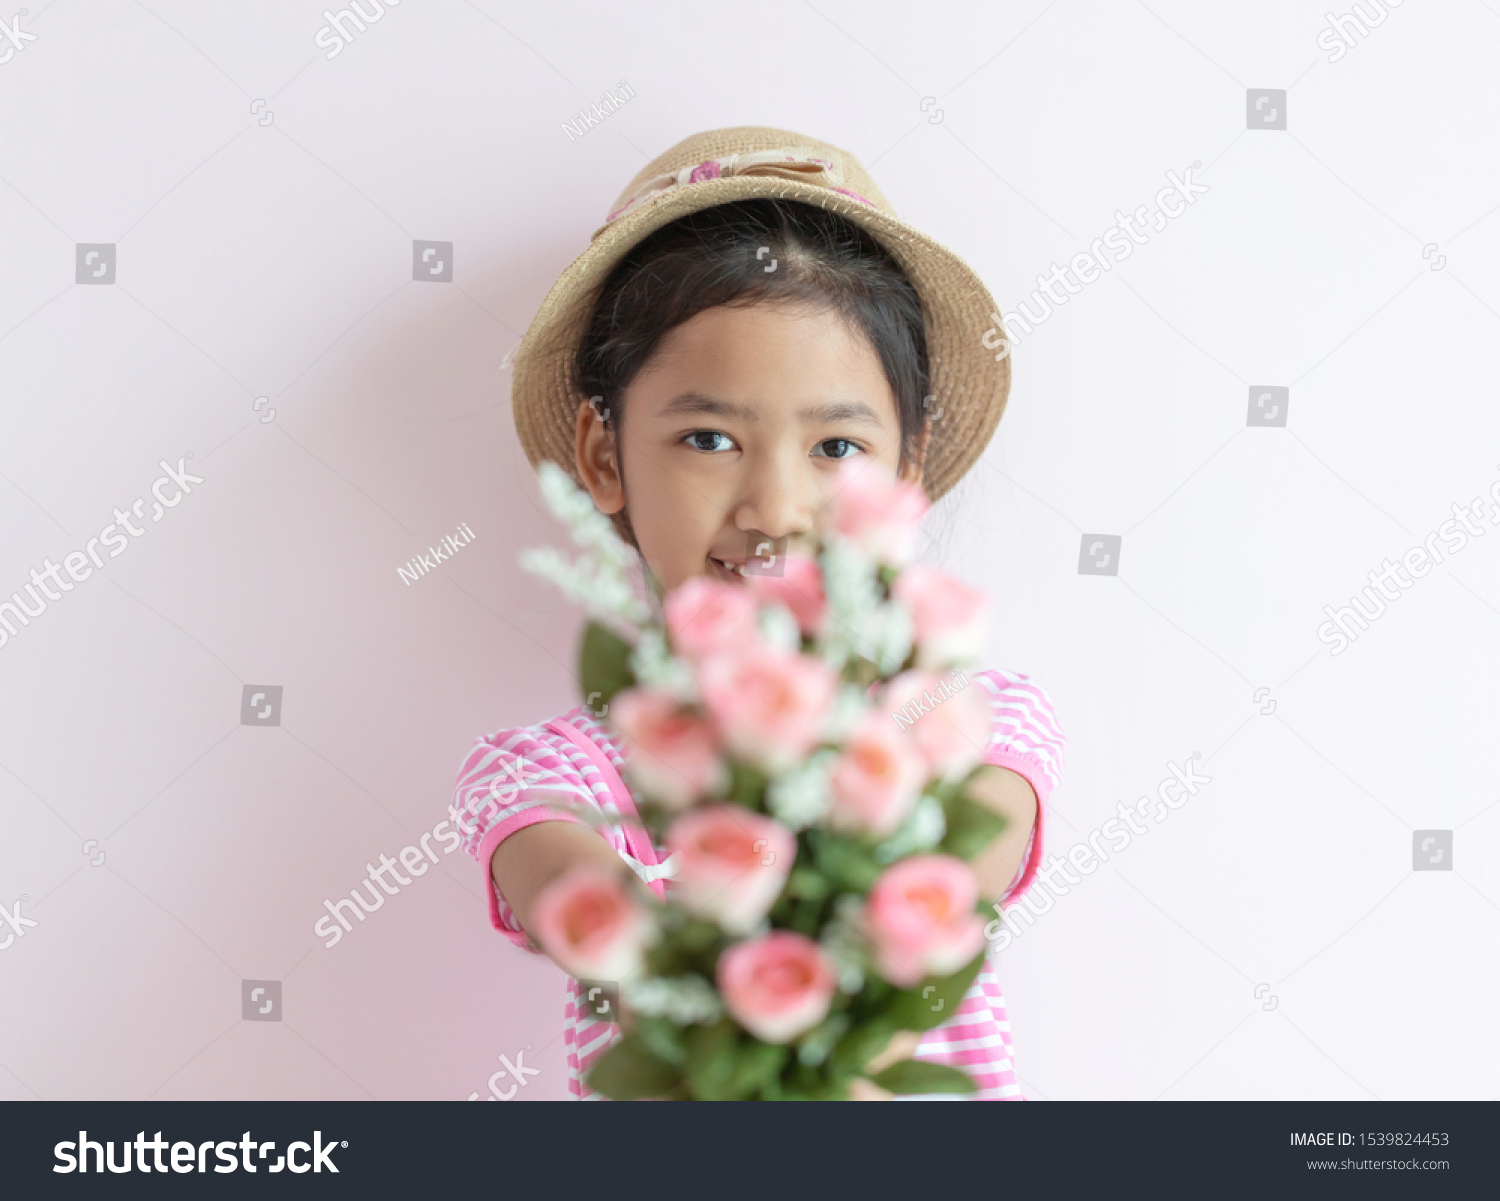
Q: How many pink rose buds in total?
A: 12